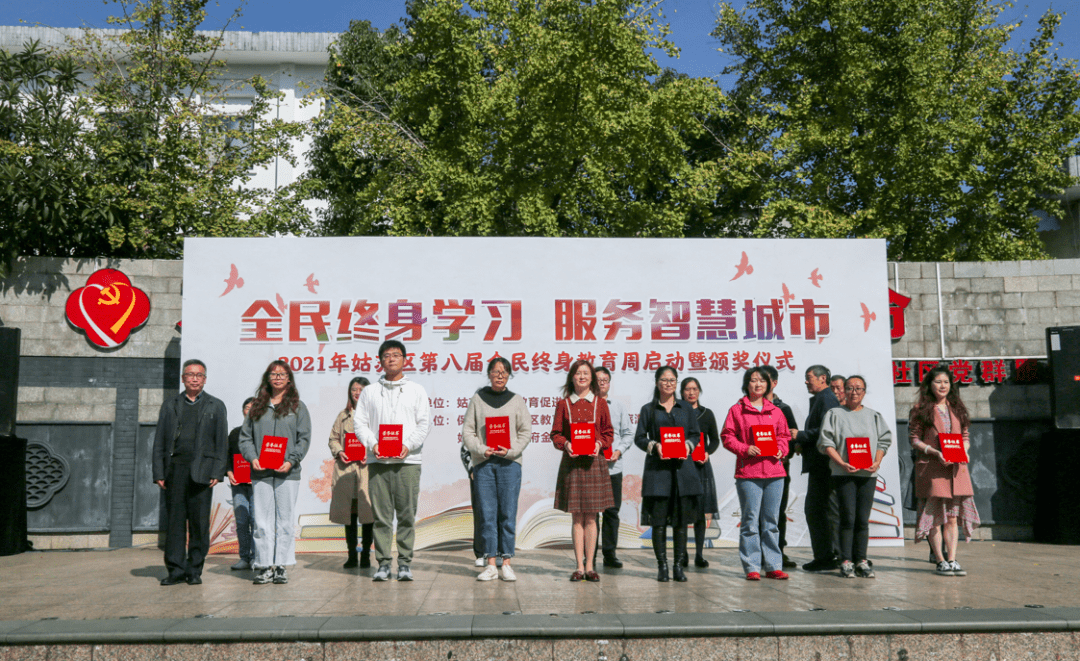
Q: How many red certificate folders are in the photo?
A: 12